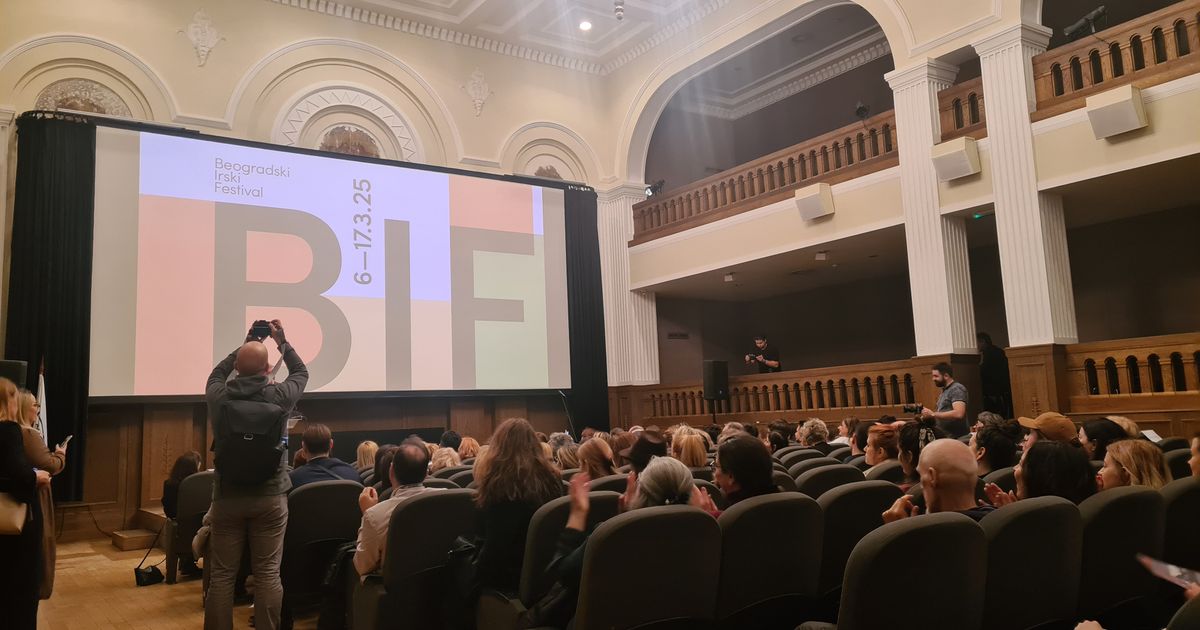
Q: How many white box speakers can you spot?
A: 3